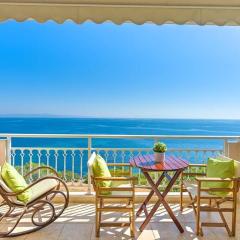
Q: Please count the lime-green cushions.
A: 3